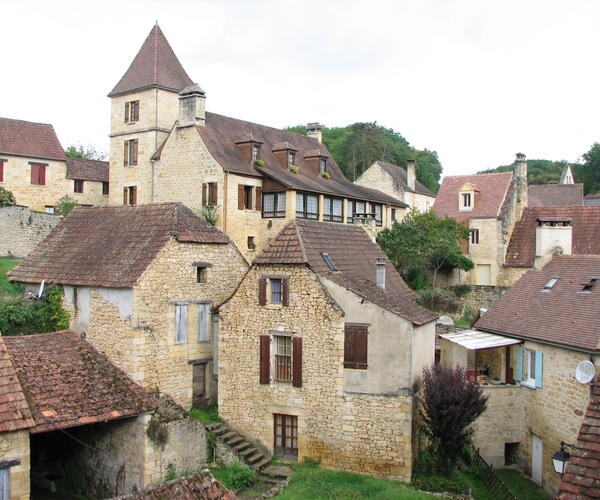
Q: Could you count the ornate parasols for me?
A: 0